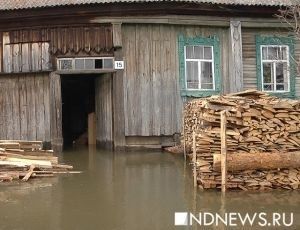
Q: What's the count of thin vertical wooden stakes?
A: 3